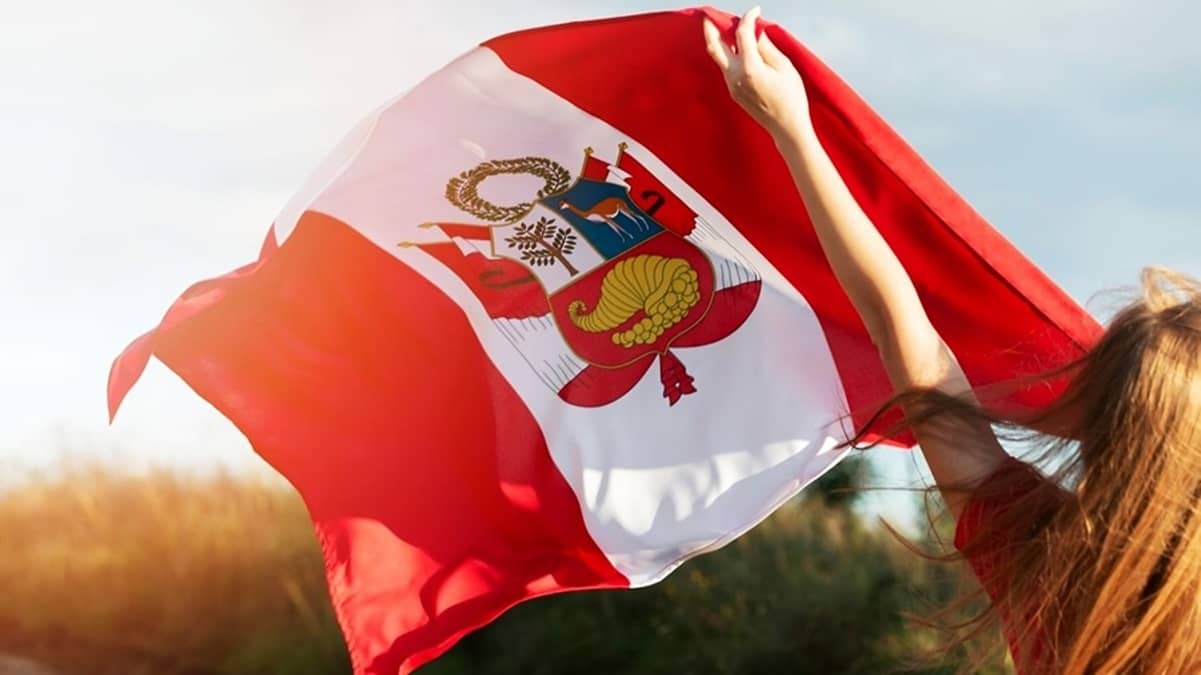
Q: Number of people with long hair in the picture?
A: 1